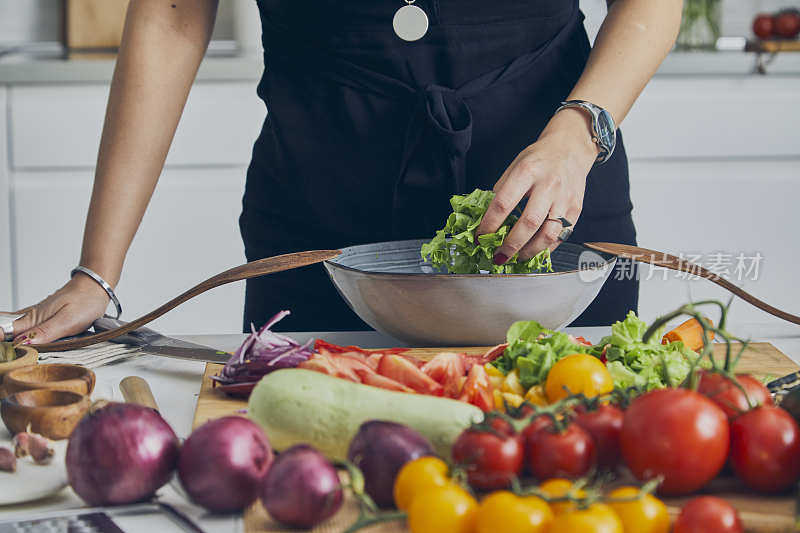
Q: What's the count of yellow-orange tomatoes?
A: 7